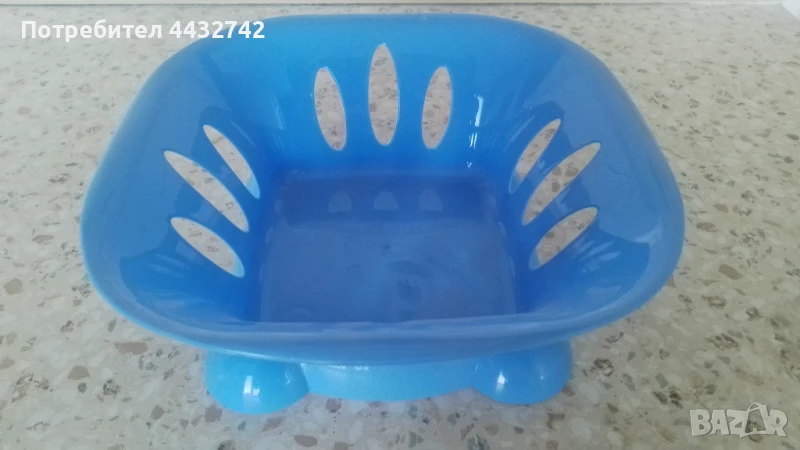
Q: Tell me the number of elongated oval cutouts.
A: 9